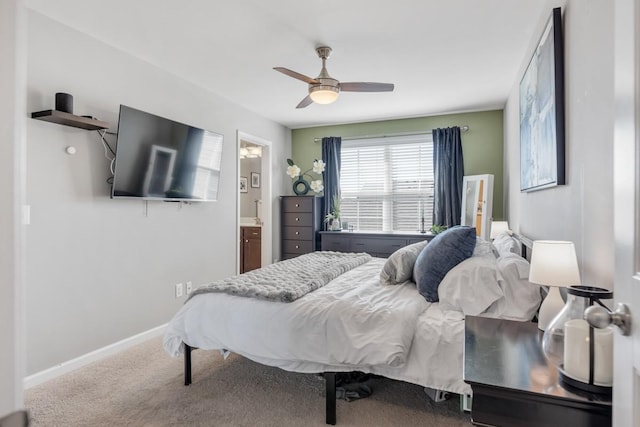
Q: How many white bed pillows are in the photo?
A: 4